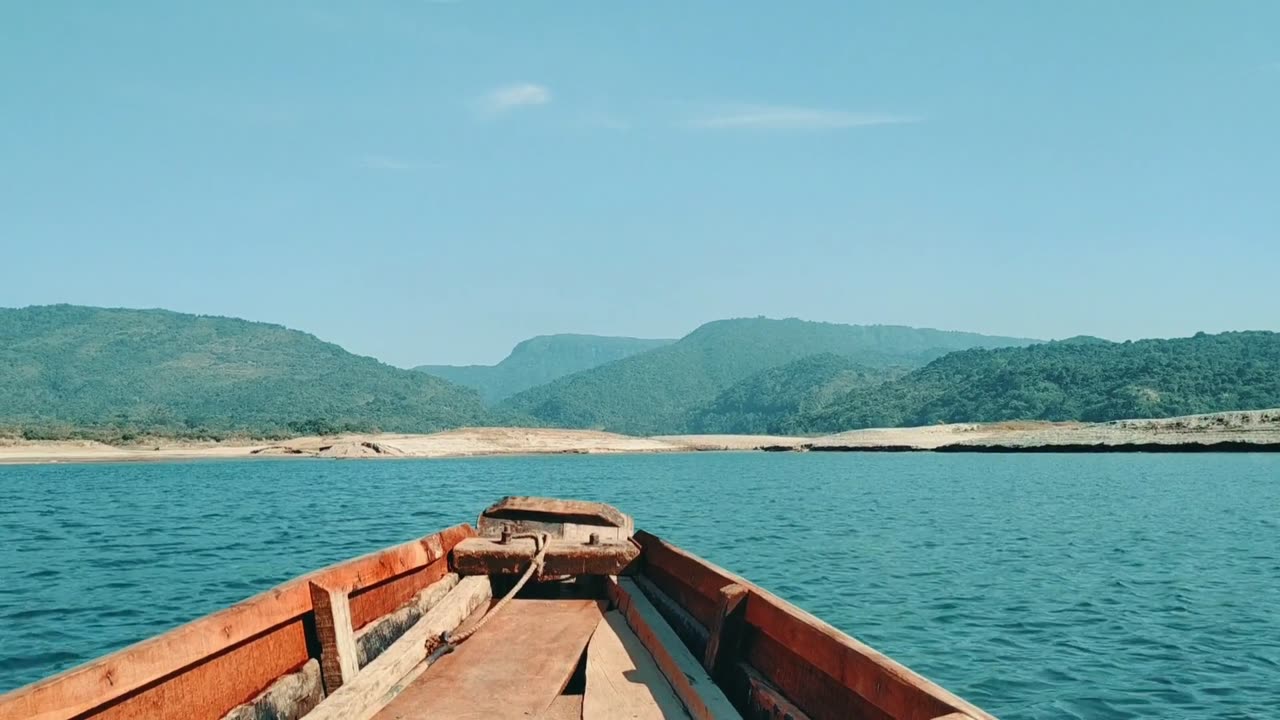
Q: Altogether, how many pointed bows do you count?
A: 1